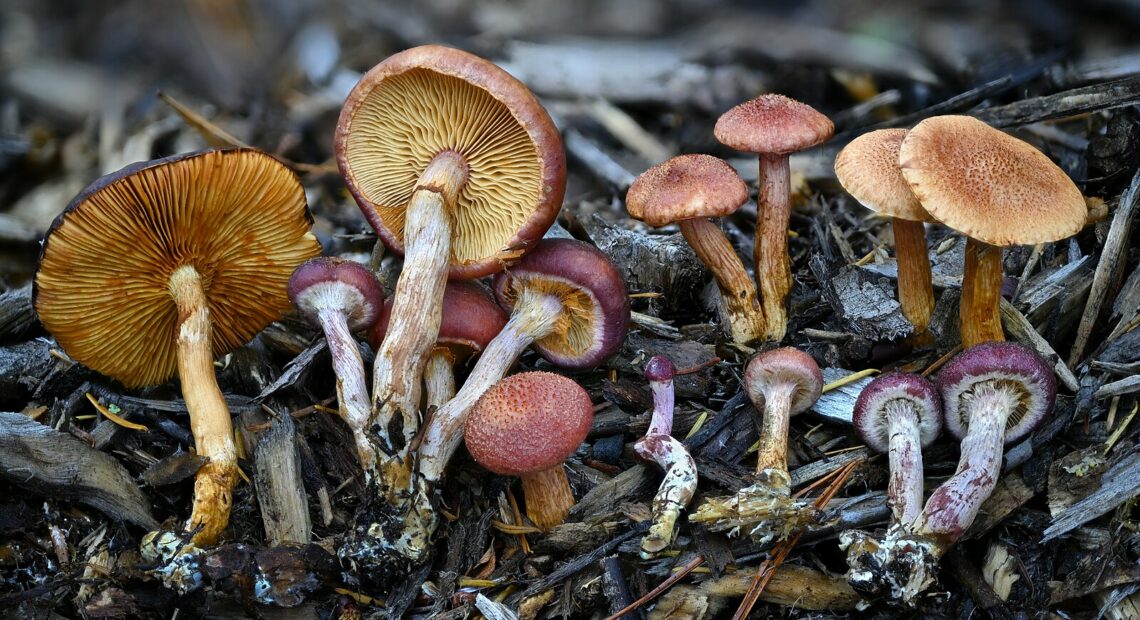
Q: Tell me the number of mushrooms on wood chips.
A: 14